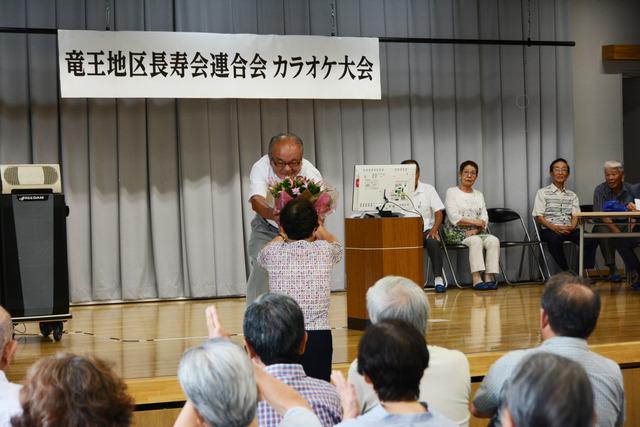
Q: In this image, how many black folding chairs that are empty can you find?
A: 1